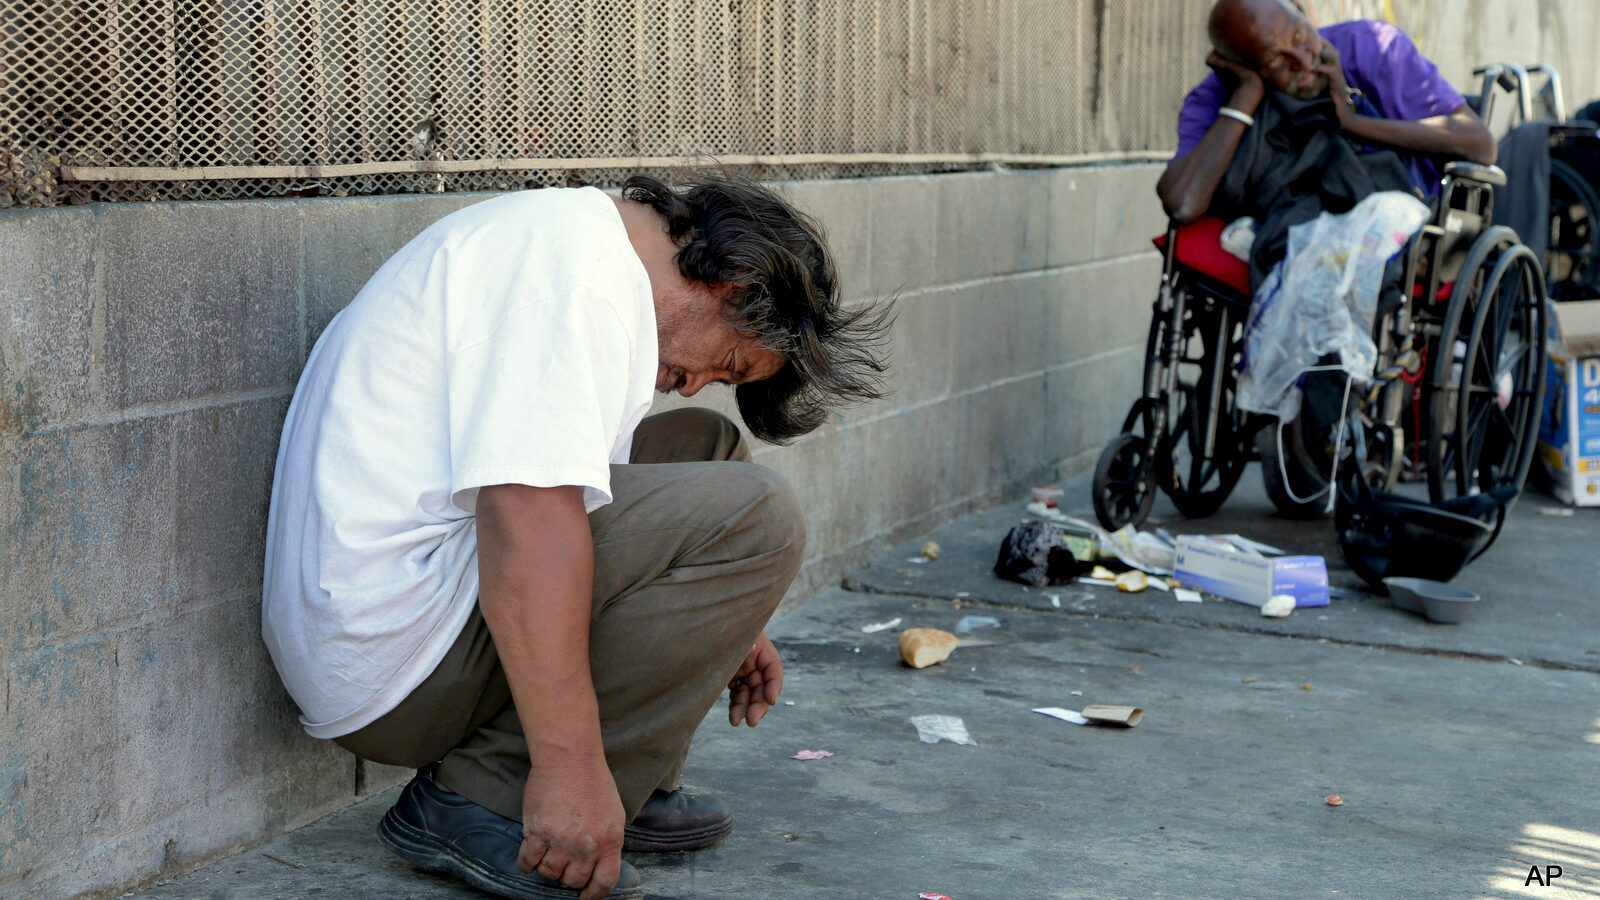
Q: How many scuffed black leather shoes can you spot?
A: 2